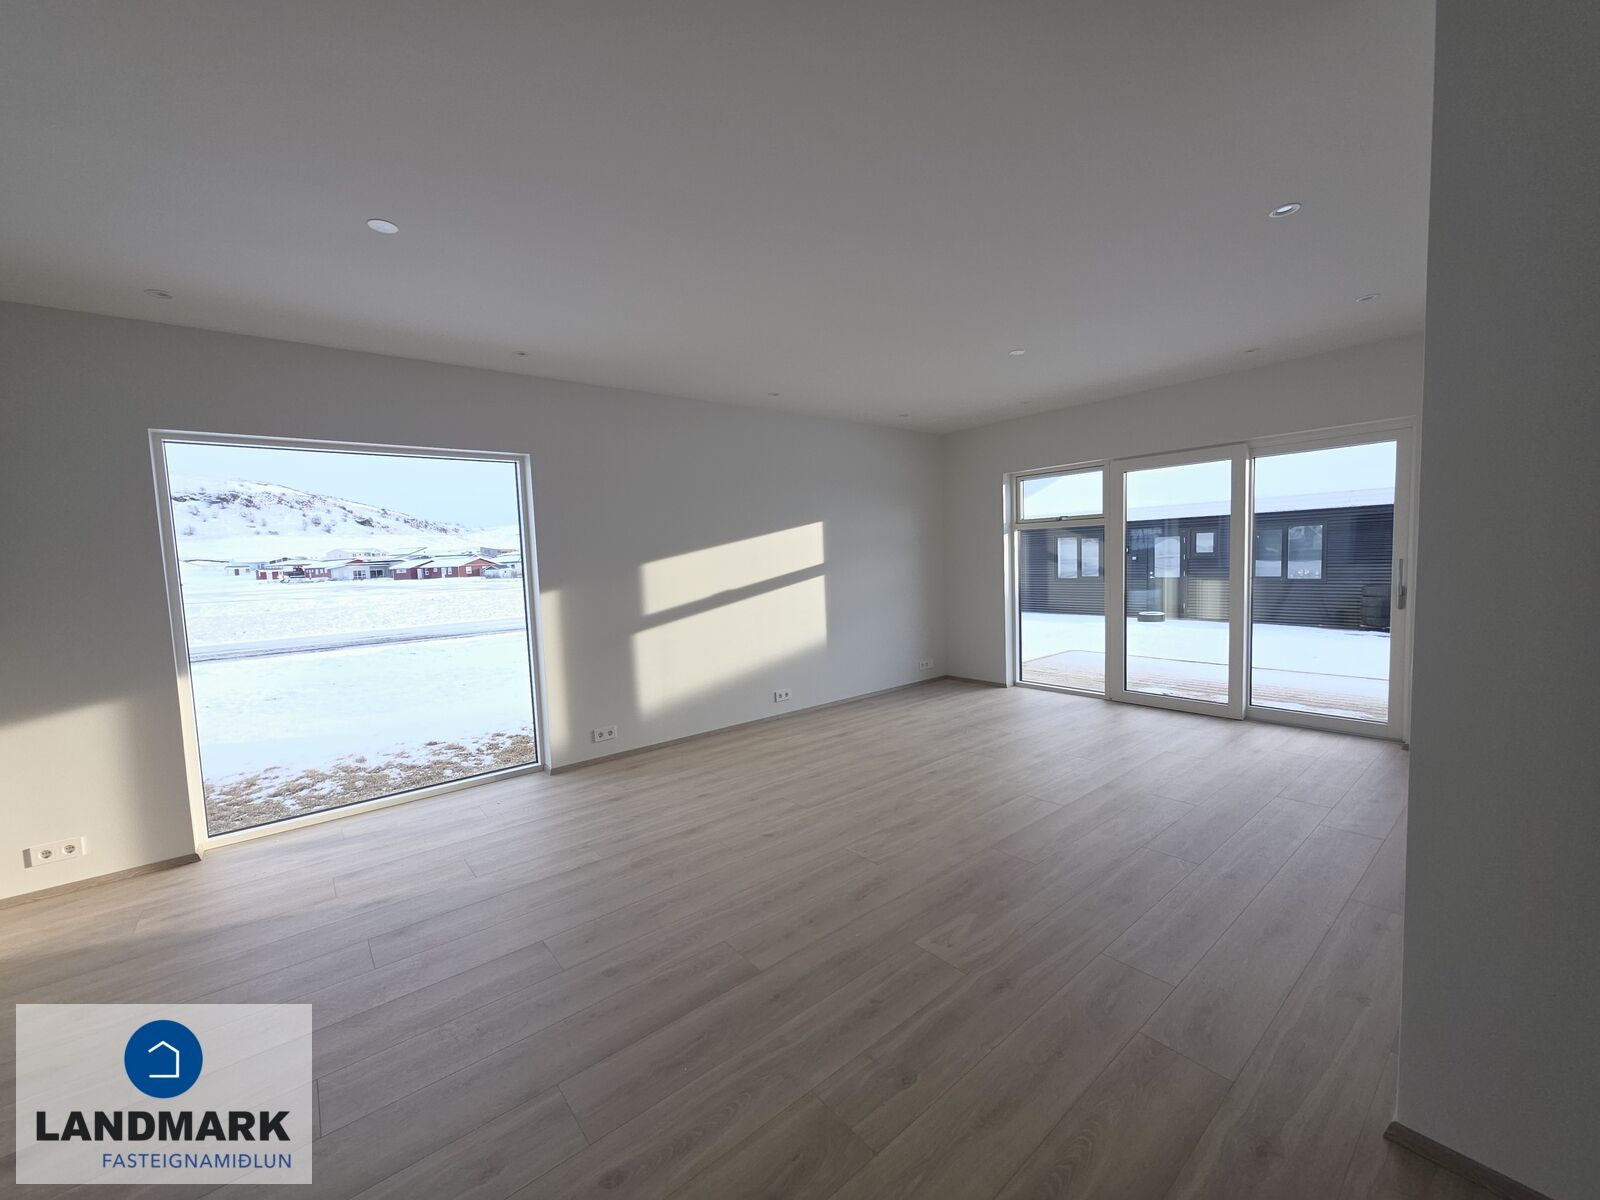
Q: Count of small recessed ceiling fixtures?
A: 10